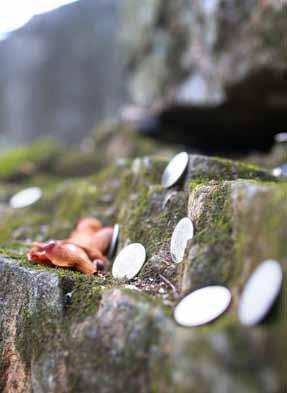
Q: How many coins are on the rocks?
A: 7